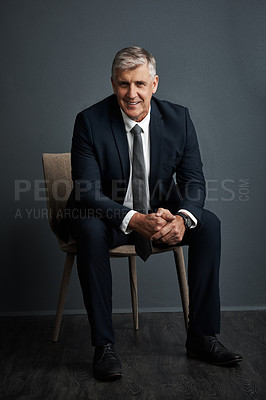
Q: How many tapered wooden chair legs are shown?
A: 3